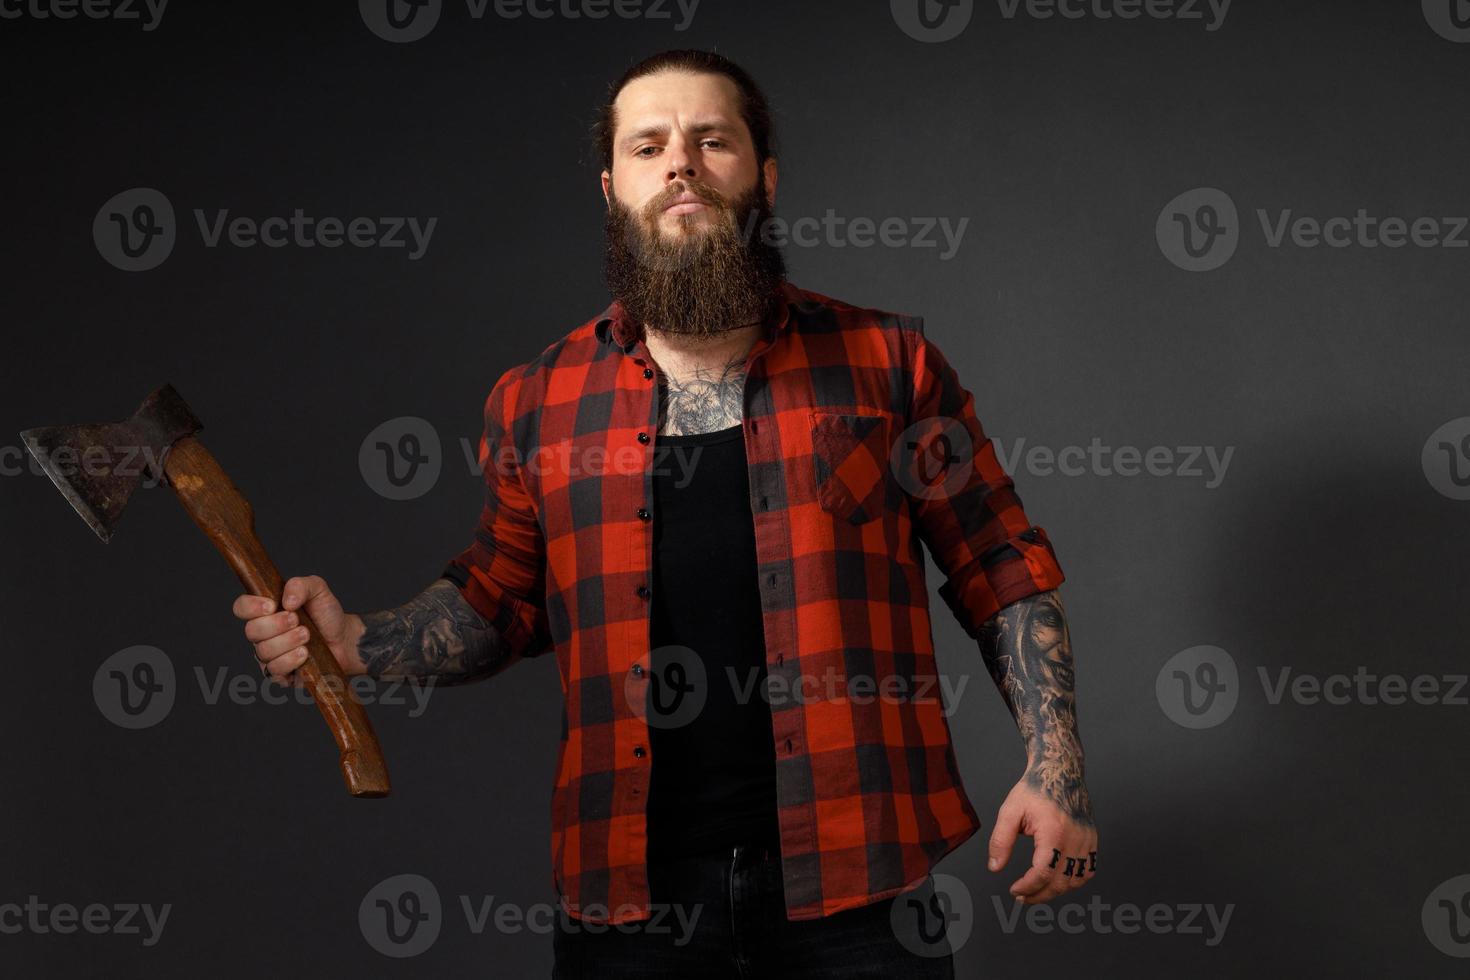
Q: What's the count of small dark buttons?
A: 6